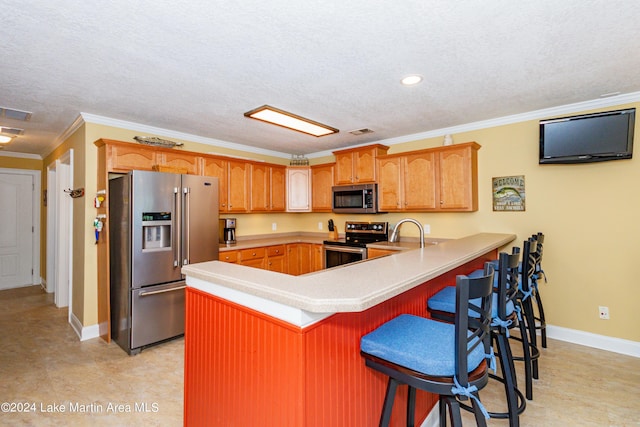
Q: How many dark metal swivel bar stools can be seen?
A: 4